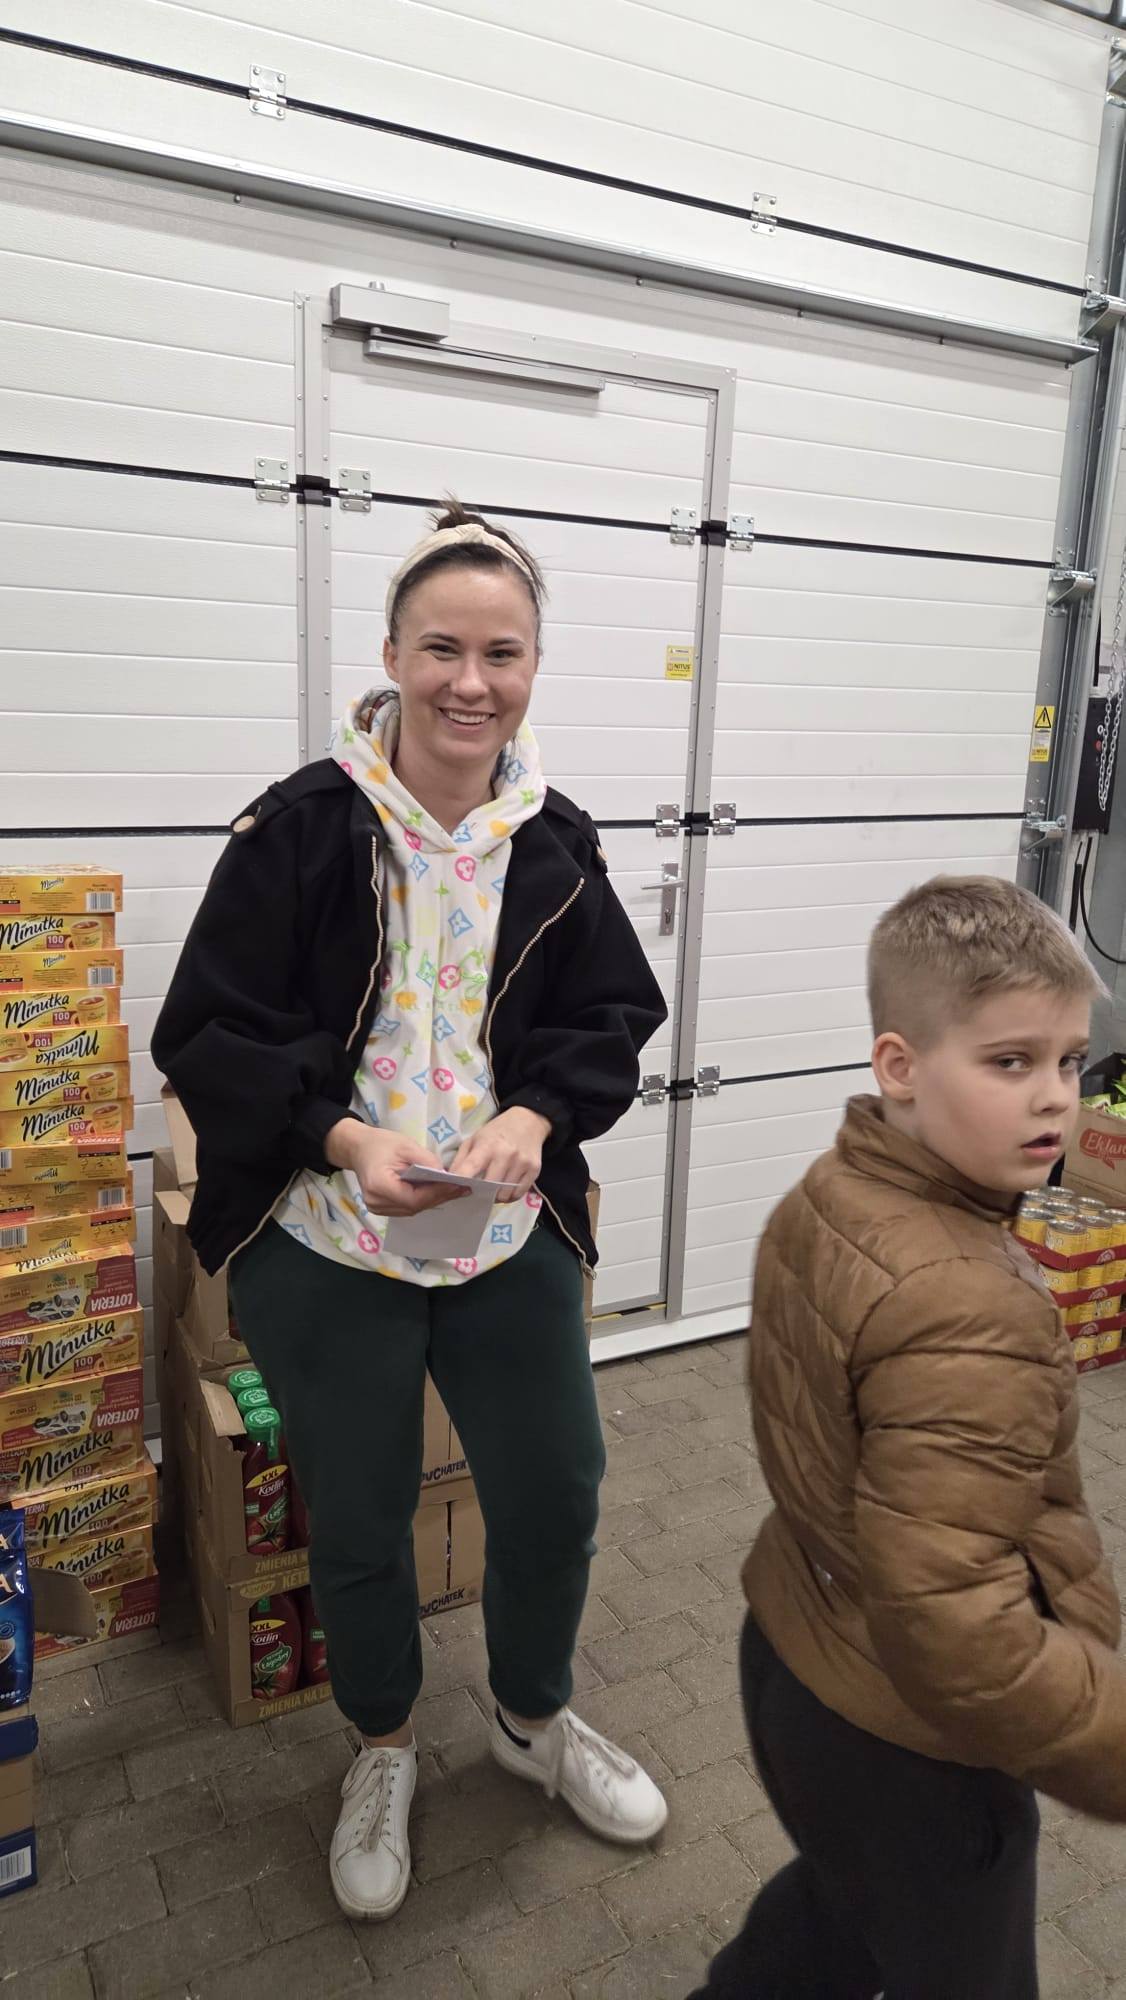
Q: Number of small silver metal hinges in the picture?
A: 10